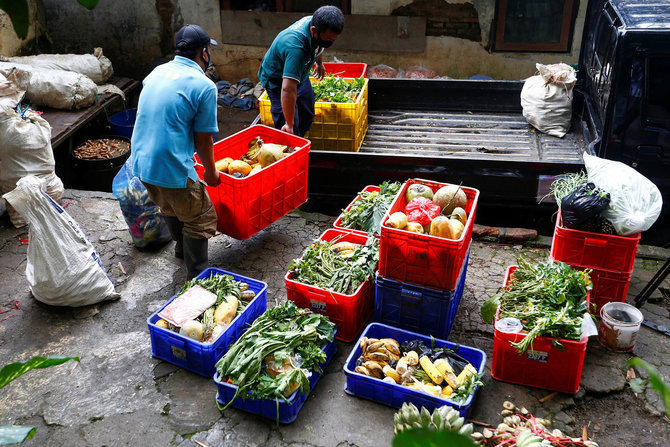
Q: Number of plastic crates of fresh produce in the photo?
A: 13